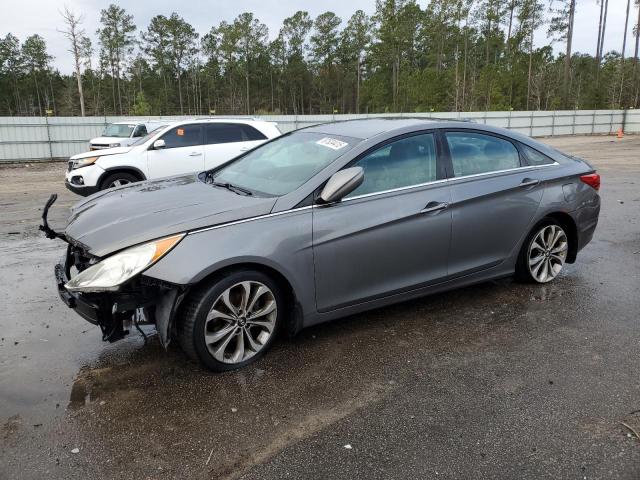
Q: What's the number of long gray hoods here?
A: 1